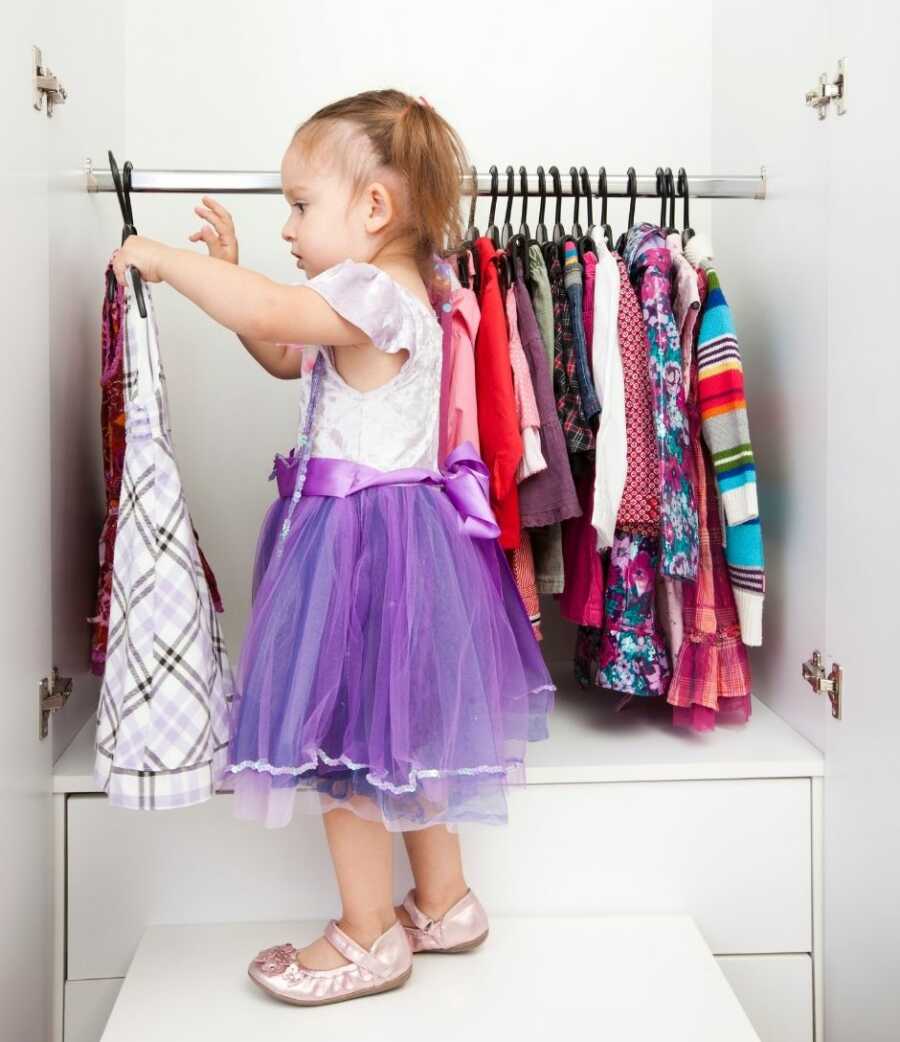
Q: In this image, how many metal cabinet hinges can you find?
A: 4